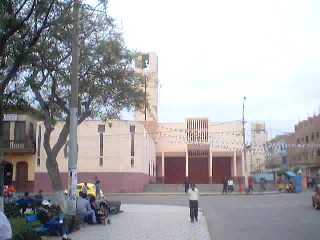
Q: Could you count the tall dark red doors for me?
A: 3